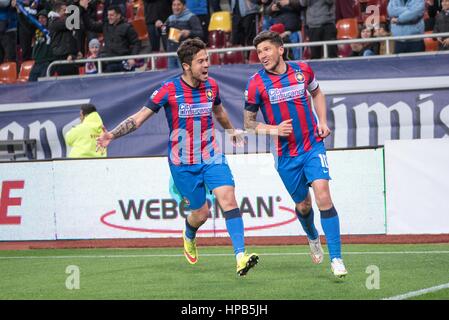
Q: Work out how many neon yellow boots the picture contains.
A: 2